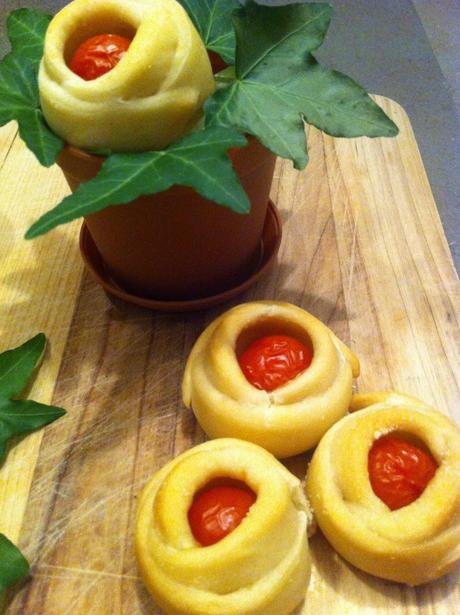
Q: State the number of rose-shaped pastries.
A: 4